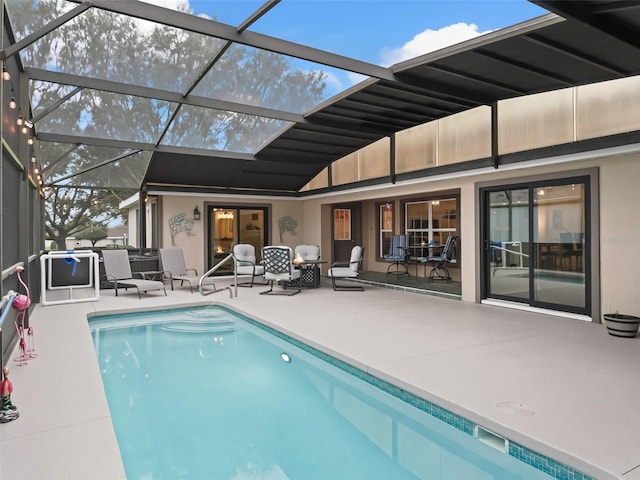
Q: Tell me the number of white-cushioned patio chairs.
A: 4